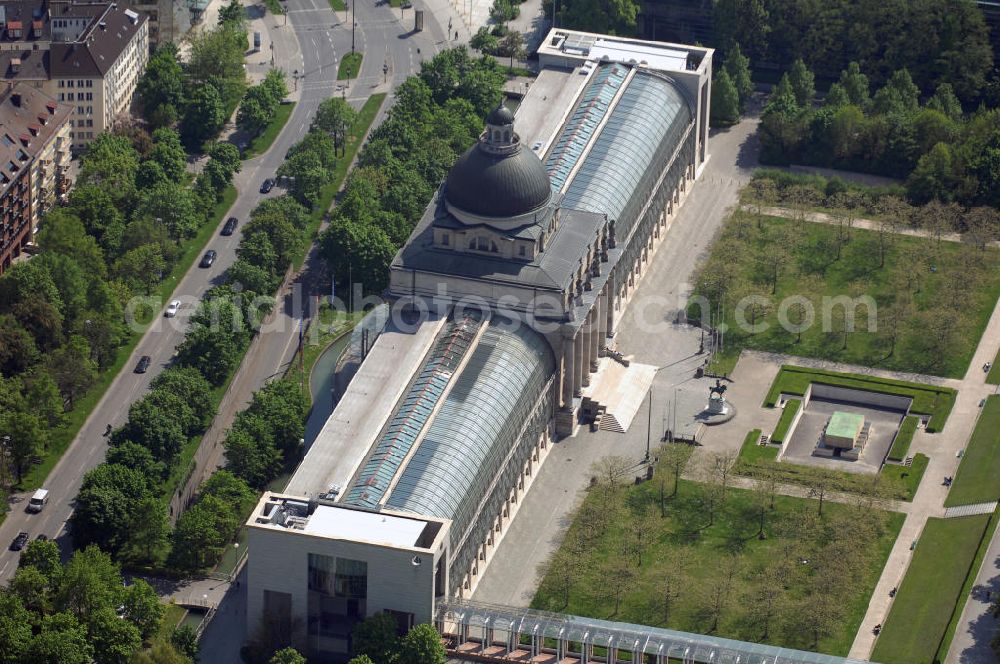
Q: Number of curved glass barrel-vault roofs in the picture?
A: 2